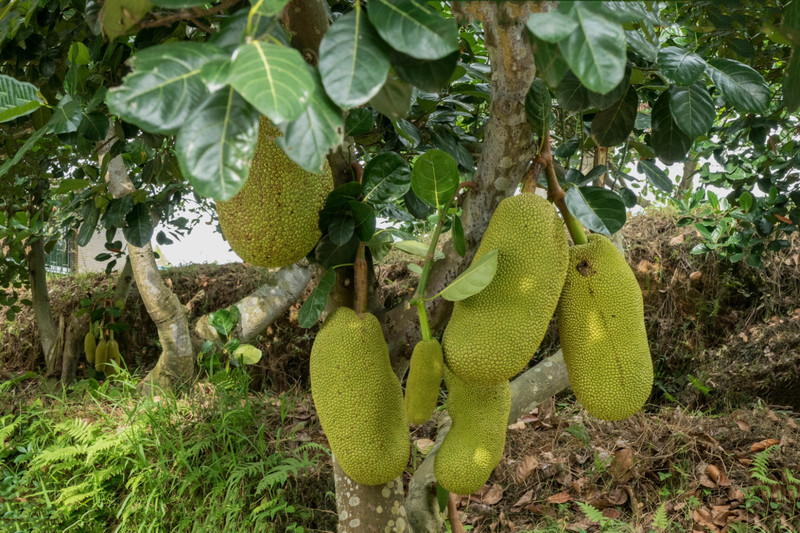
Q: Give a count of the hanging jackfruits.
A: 9